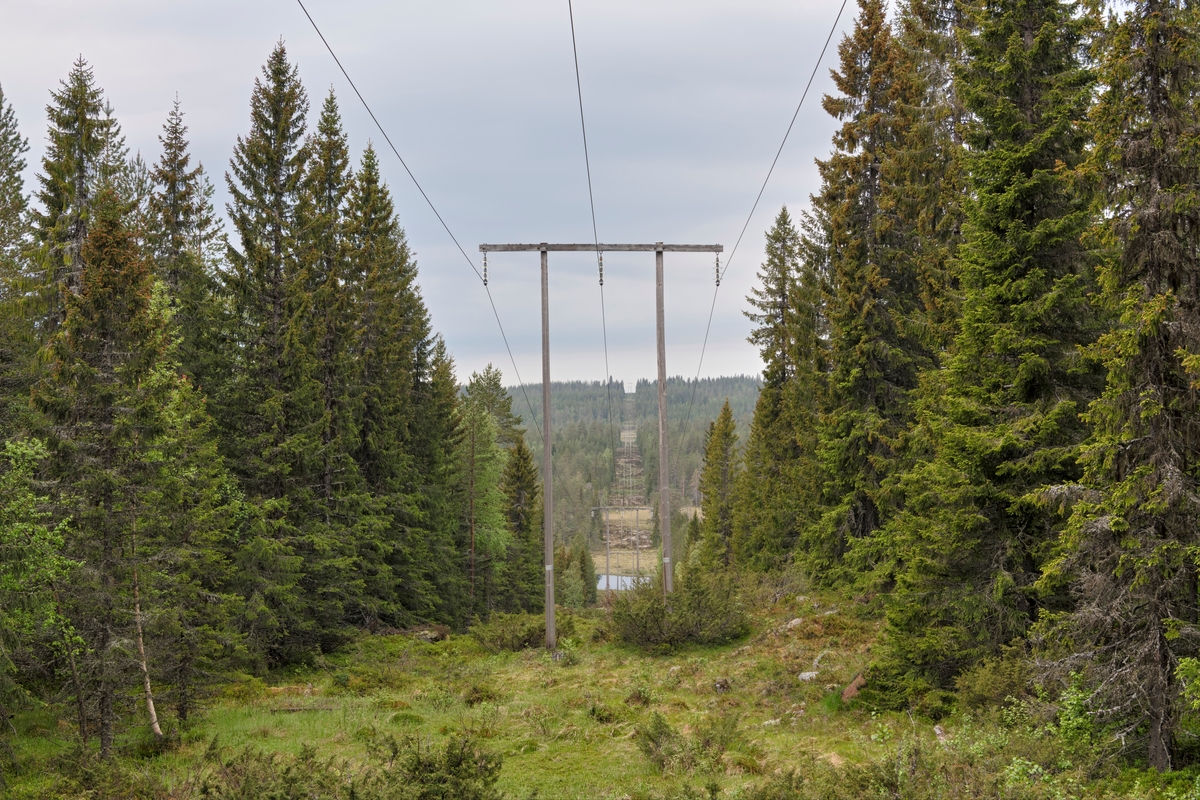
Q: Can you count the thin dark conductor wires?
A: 3